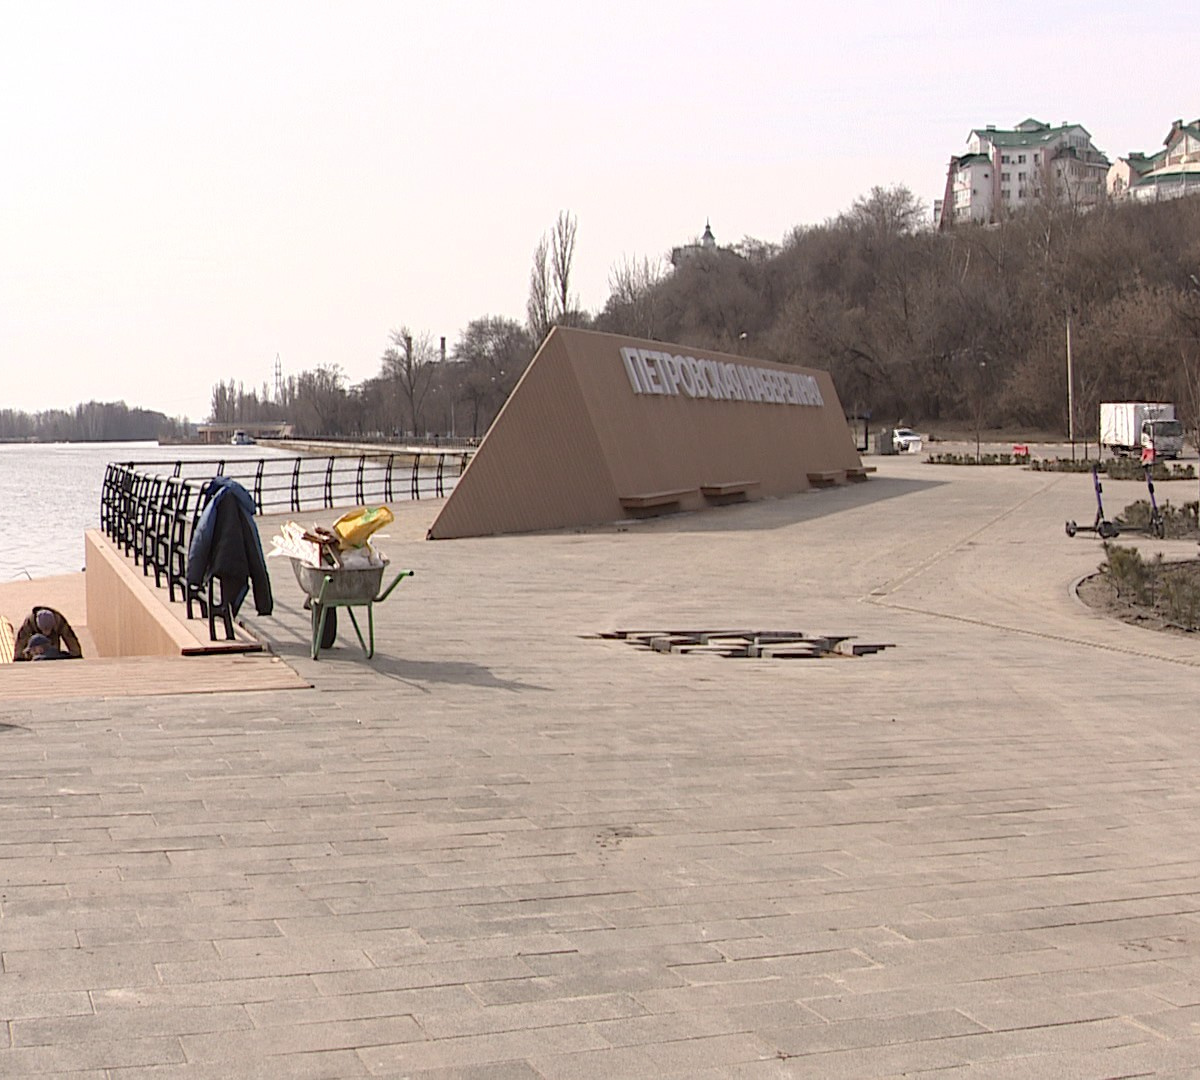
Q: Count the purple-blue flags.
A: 0